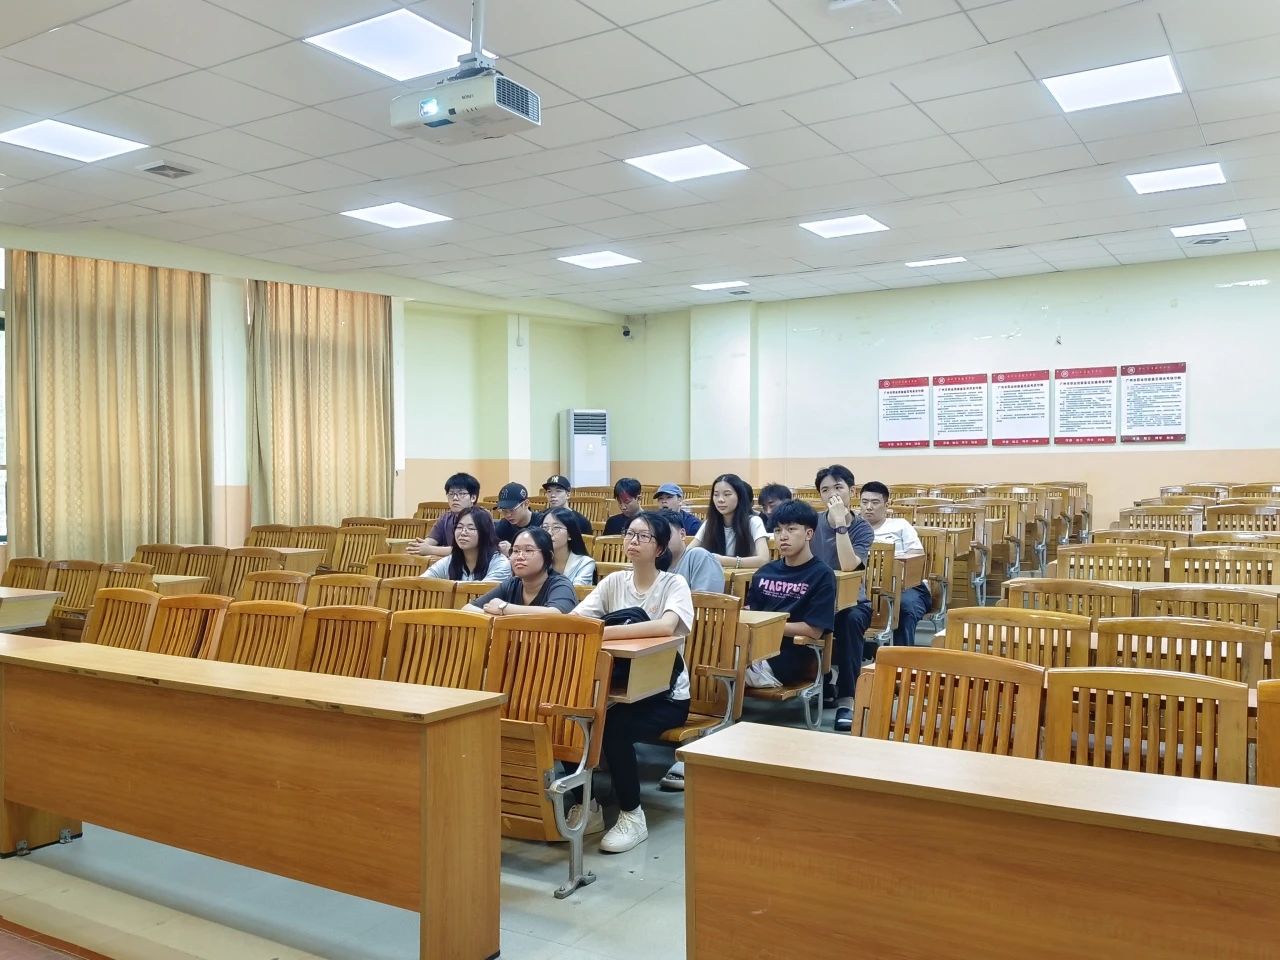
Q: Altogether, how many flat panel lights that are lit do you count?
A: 11